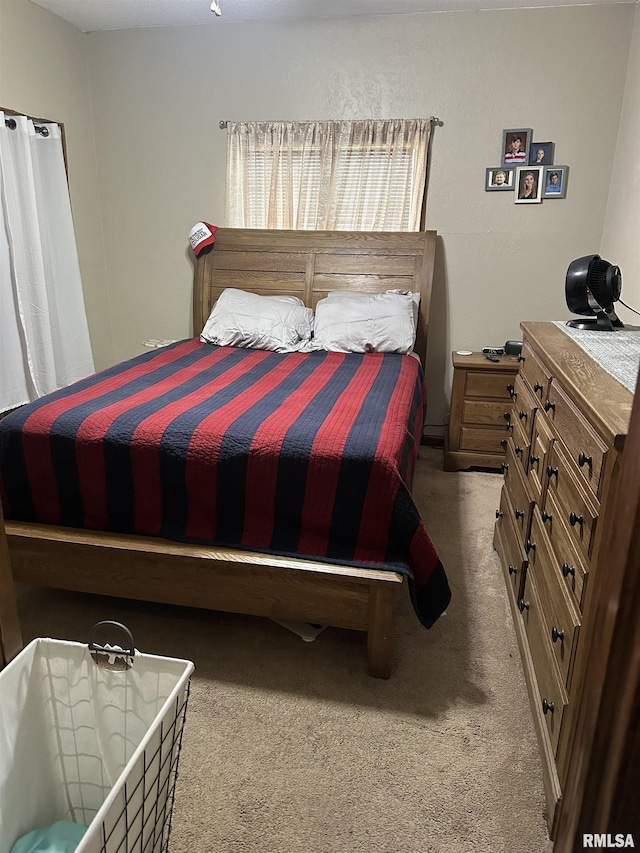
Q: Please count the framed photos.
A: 5